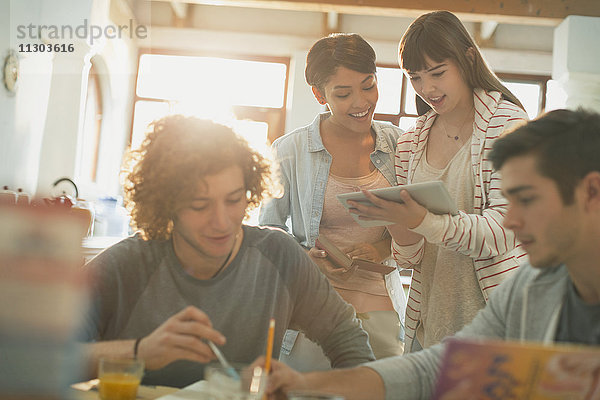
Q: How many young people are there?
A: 4